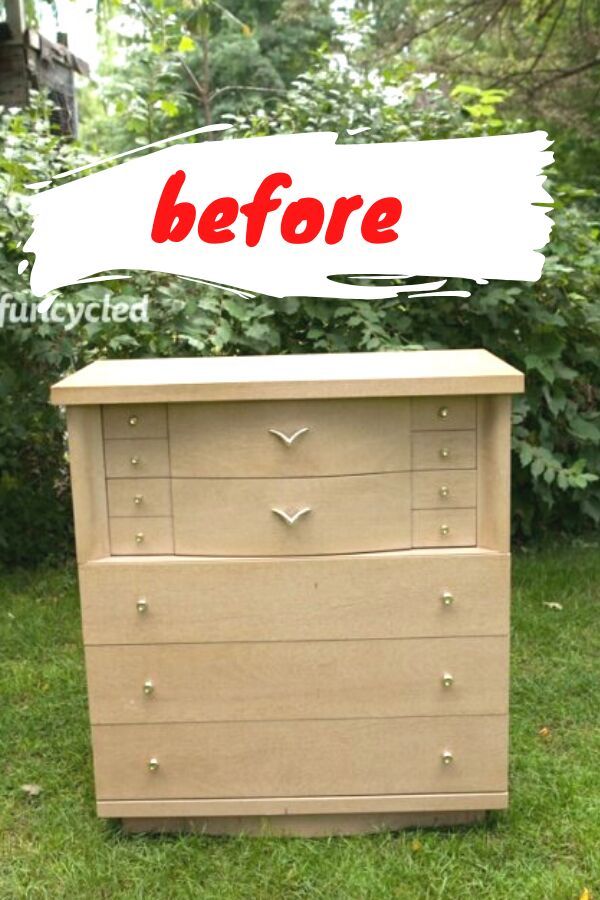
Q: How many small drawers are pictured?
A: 8